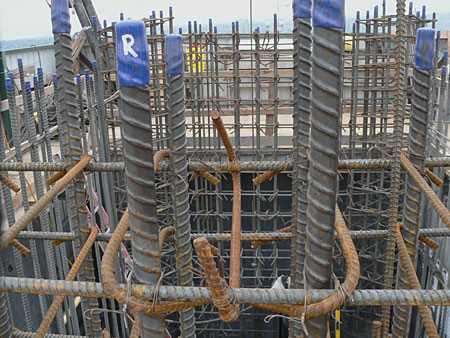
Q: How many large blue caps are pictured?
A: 6